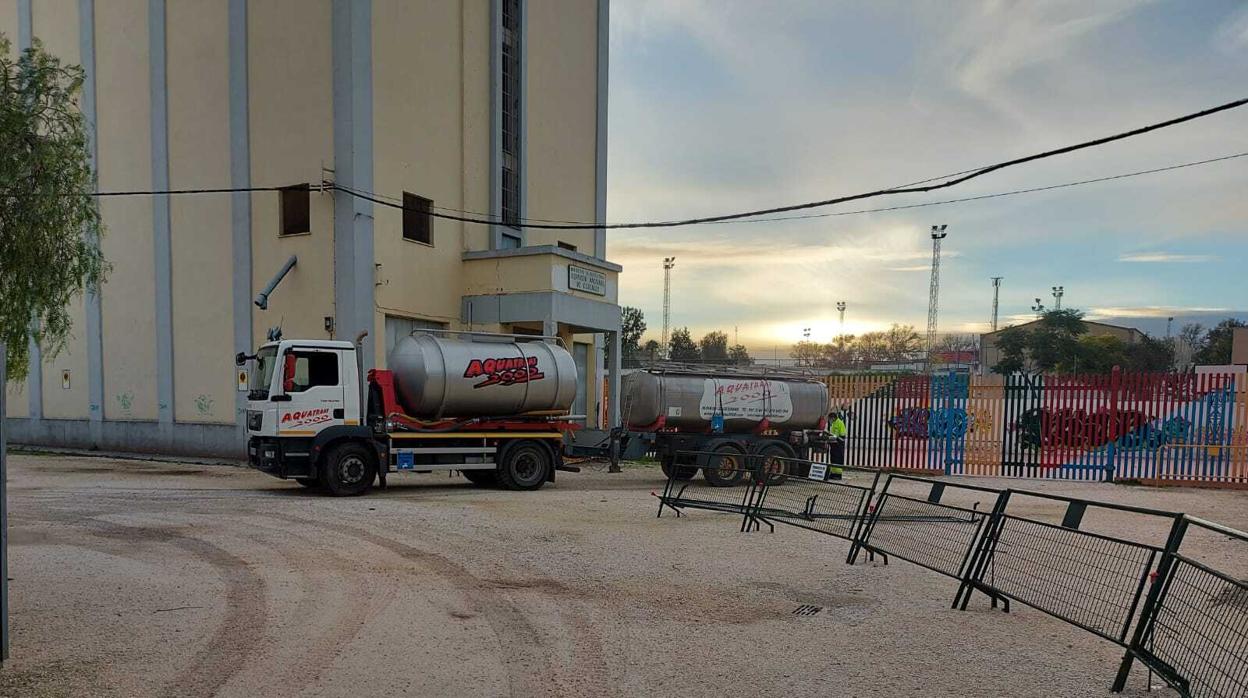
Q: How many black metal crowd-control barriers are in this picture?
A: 5